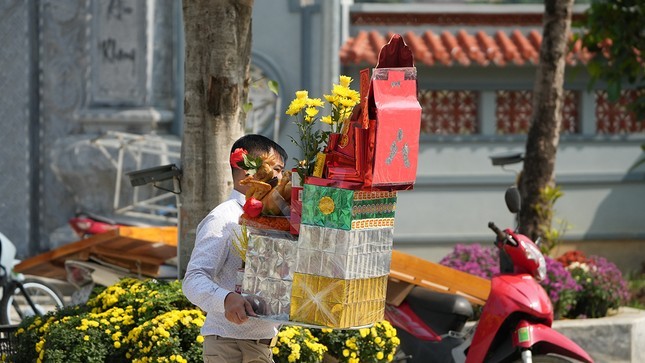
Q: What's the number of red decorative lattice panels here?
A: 3